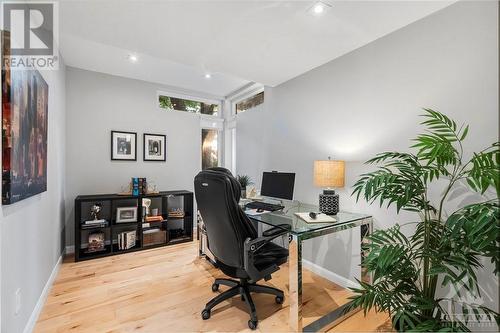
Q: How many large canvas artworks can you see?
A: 1